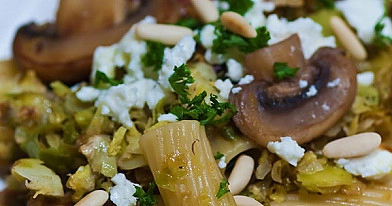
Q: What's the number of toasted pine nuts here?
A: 8